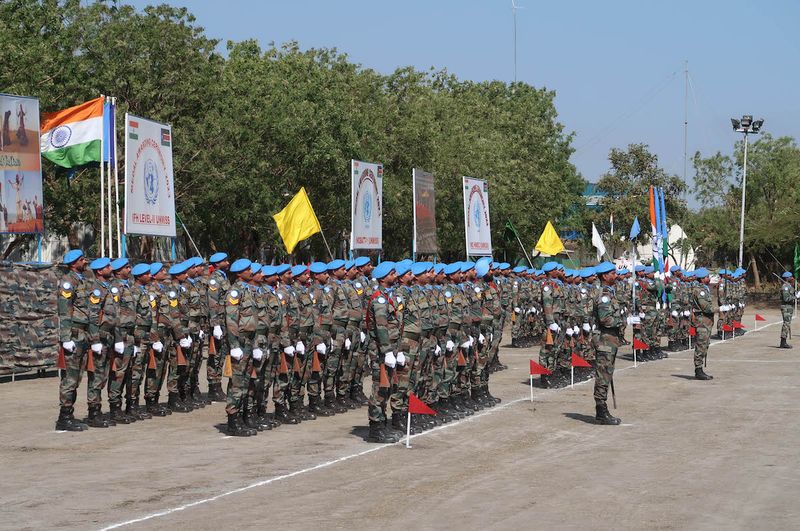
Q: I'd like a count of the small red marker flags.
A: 8